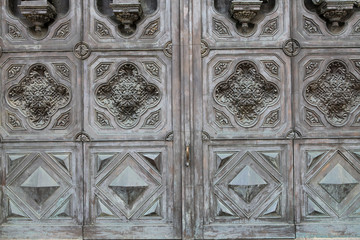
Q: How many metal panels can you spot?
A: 12